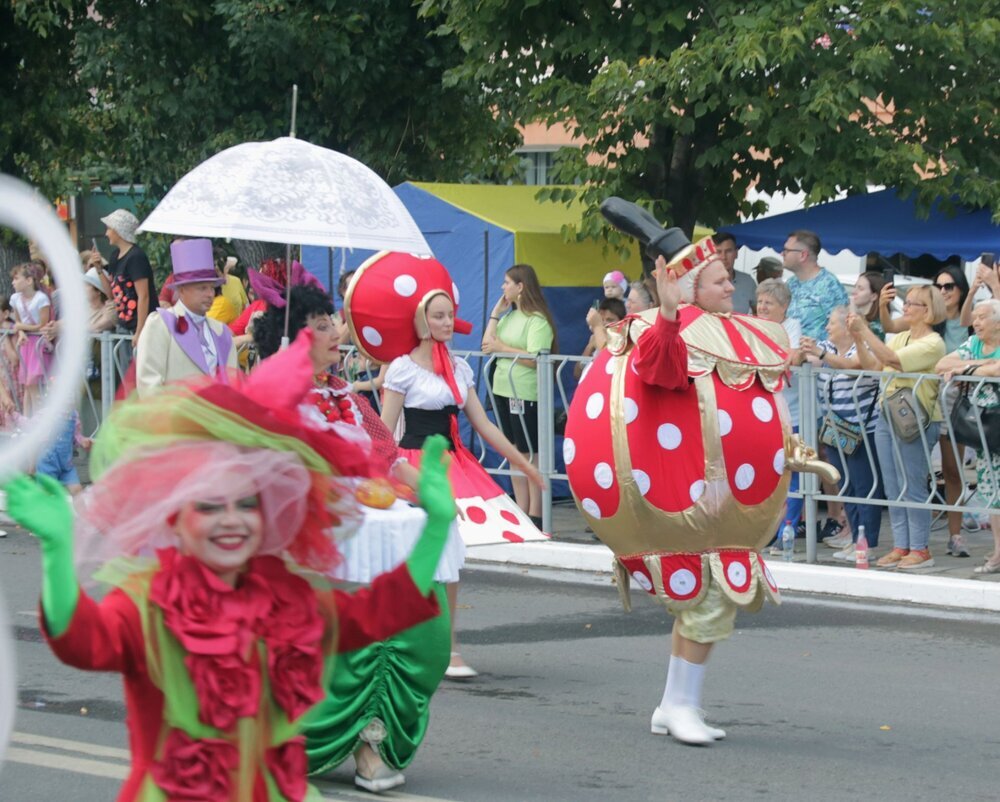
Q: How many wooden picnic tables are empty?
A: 0